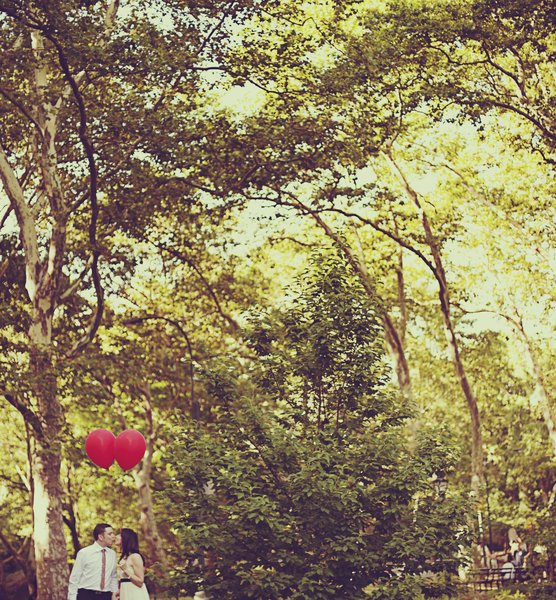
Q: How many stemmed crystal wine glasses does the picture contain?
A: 0